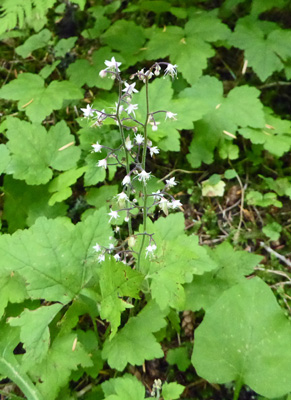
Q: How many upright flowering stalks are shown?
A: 2